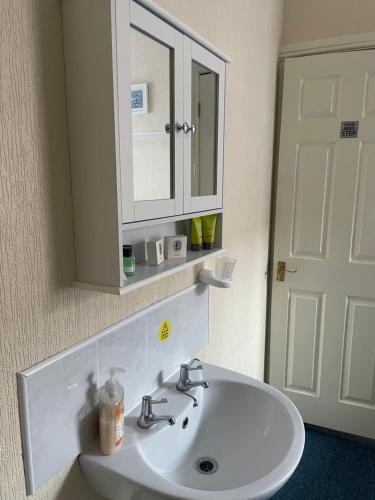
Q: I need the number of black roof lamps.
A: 0